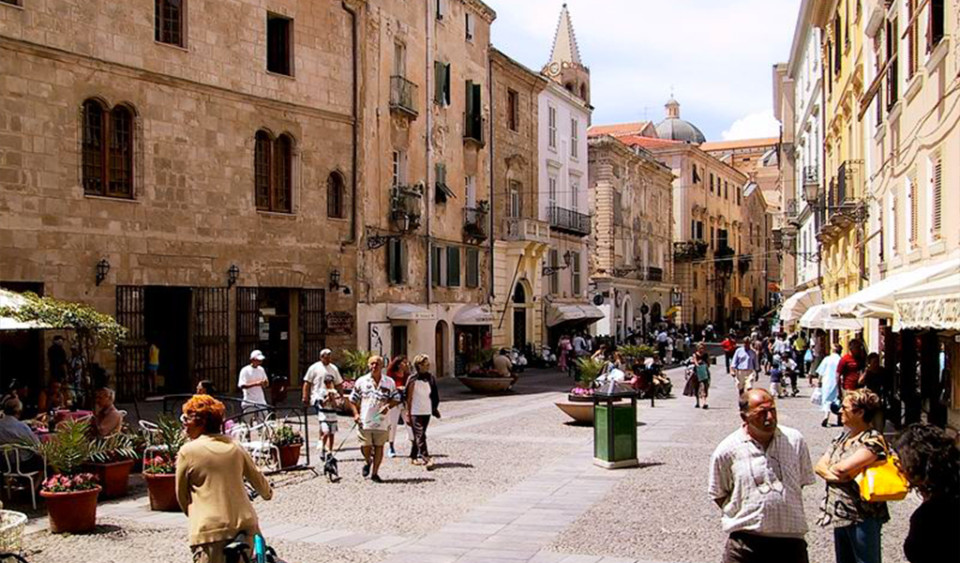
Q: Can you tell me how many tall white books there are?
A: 0